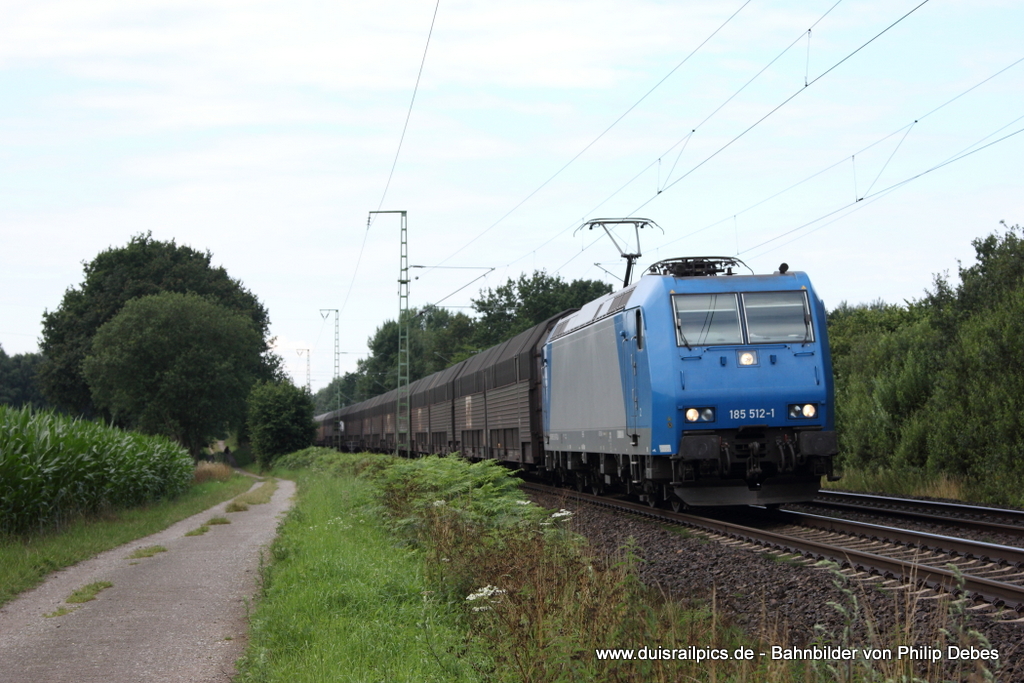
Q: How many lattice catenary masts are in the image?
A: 3